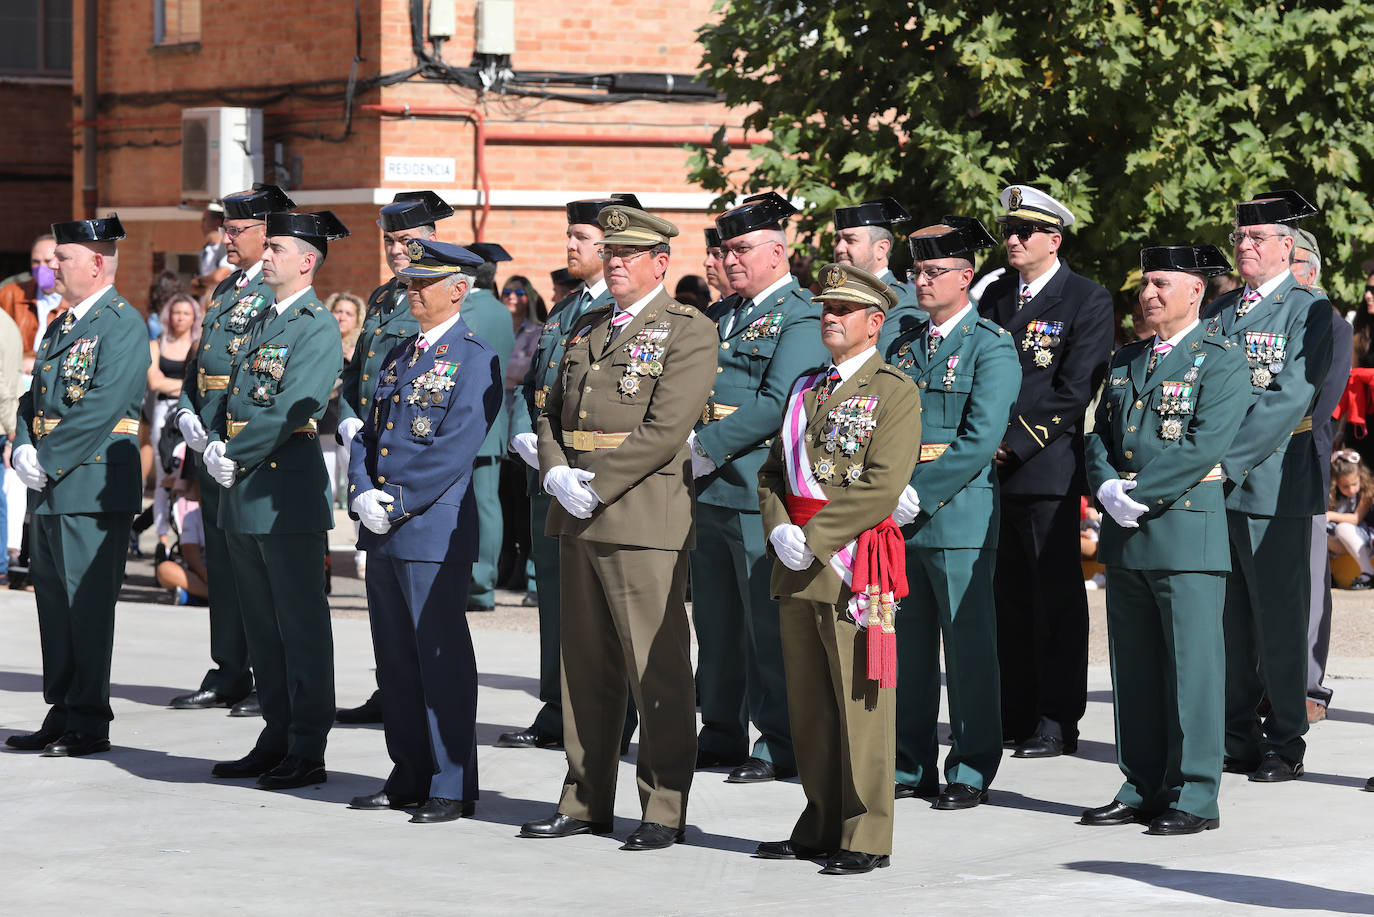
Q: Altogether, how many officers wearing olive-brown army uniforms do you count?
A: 2